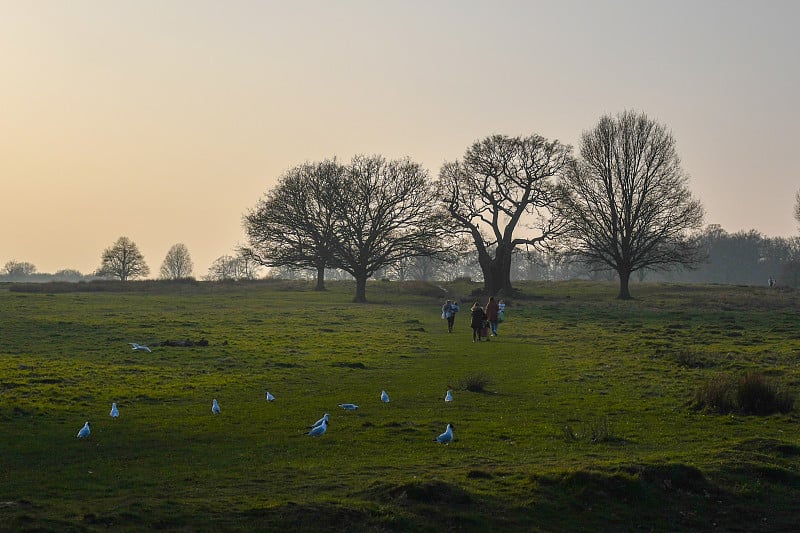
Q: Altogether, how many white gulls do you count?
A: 11